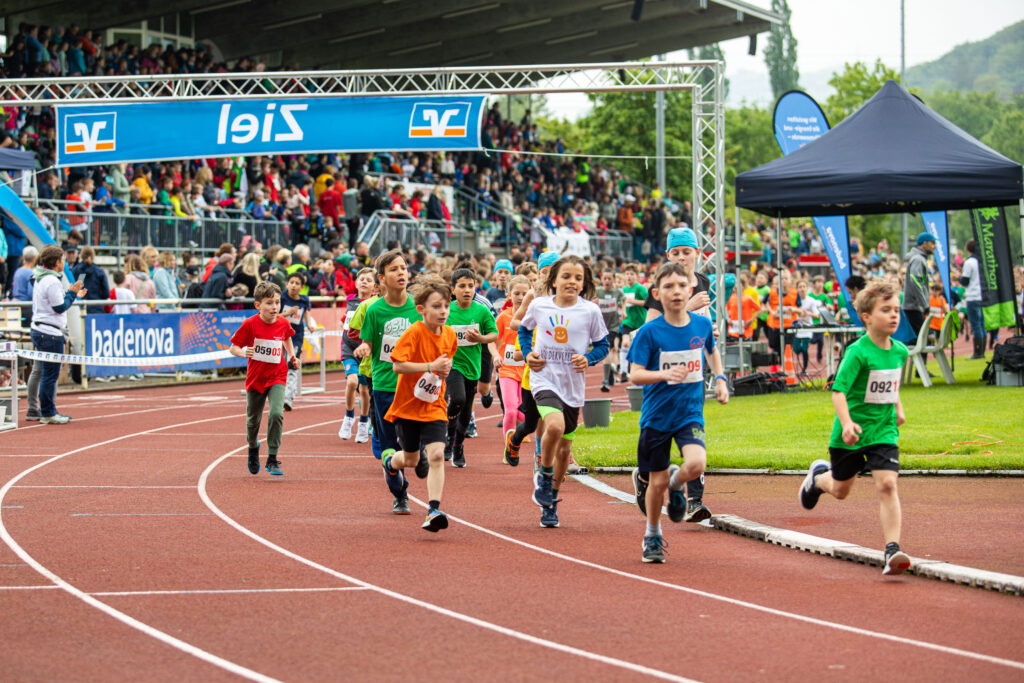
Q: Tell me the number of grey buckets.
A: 2